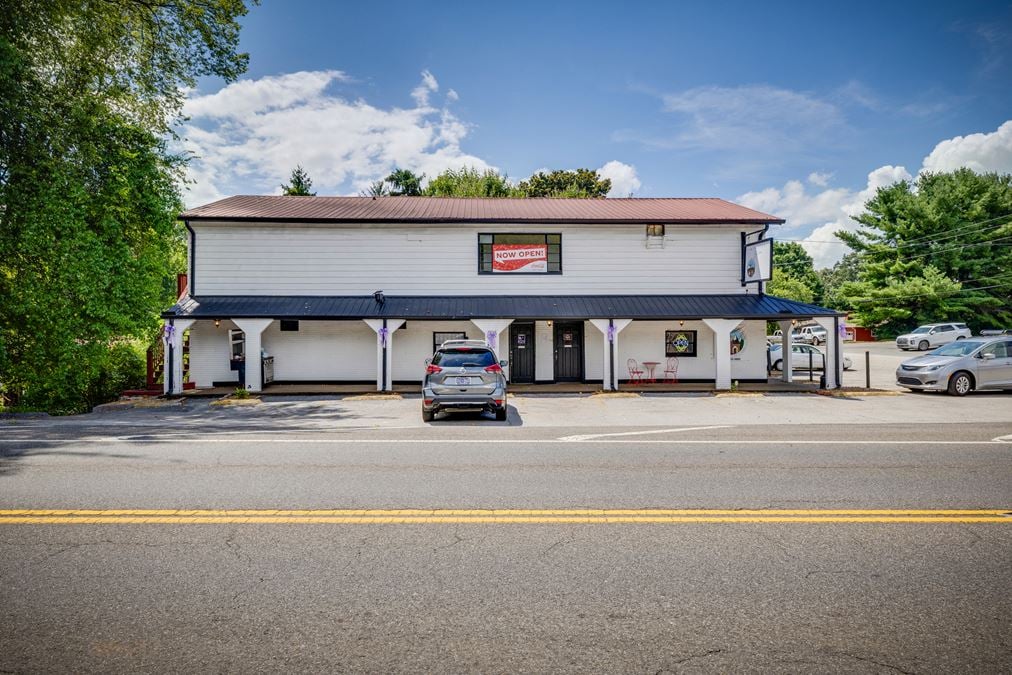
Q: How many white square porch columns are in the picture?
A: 8